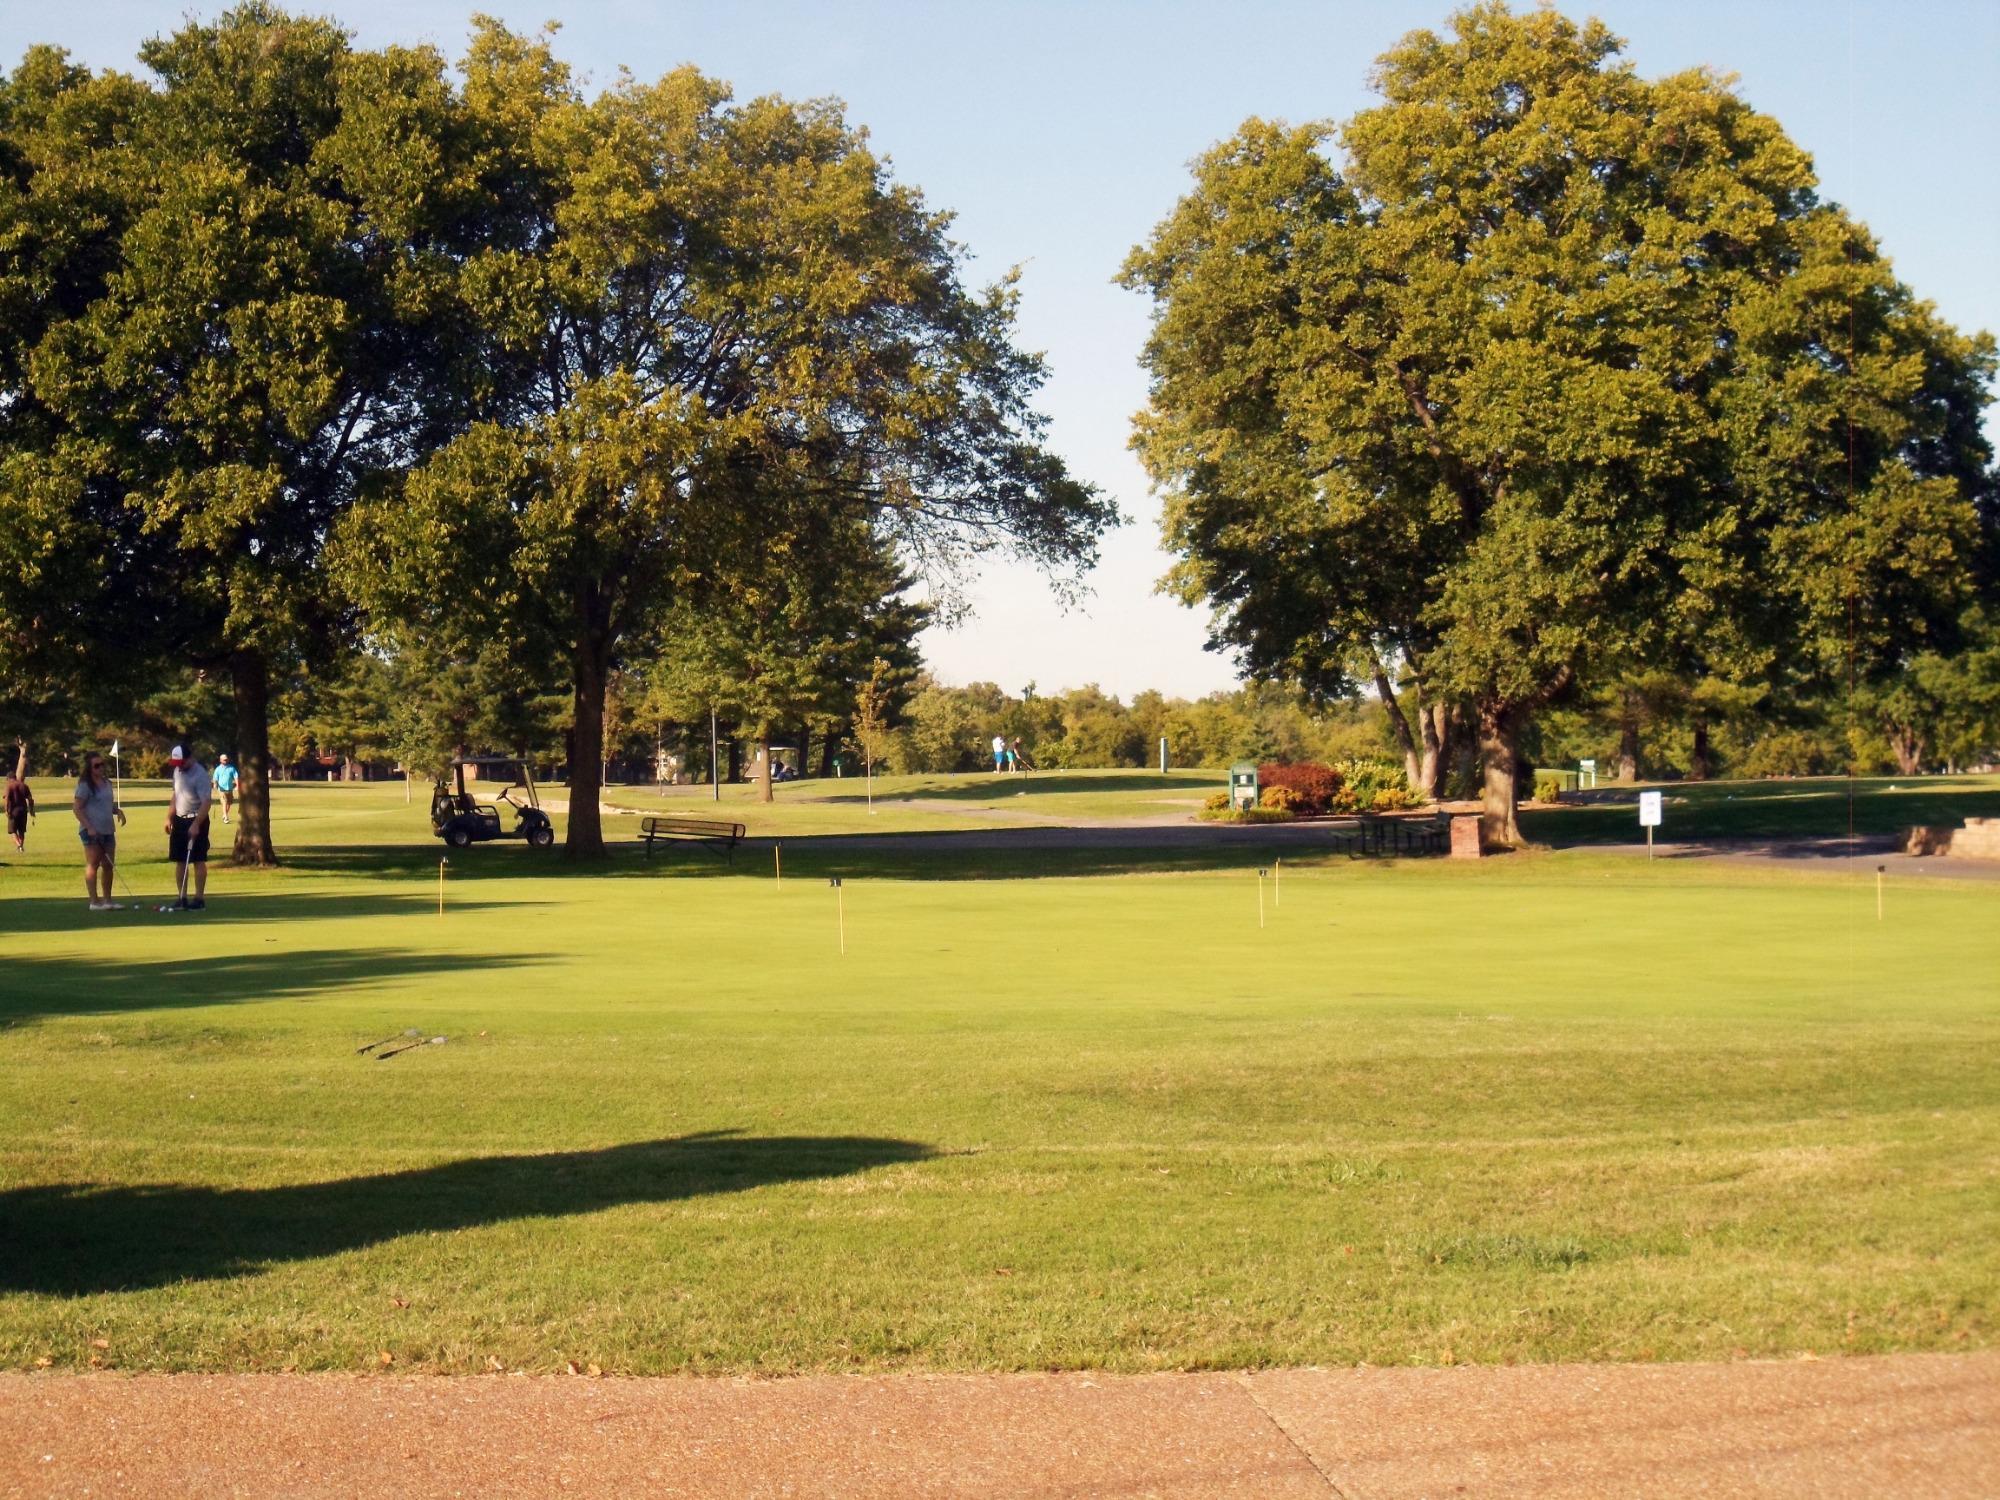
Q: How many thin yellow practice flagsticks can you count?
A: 6